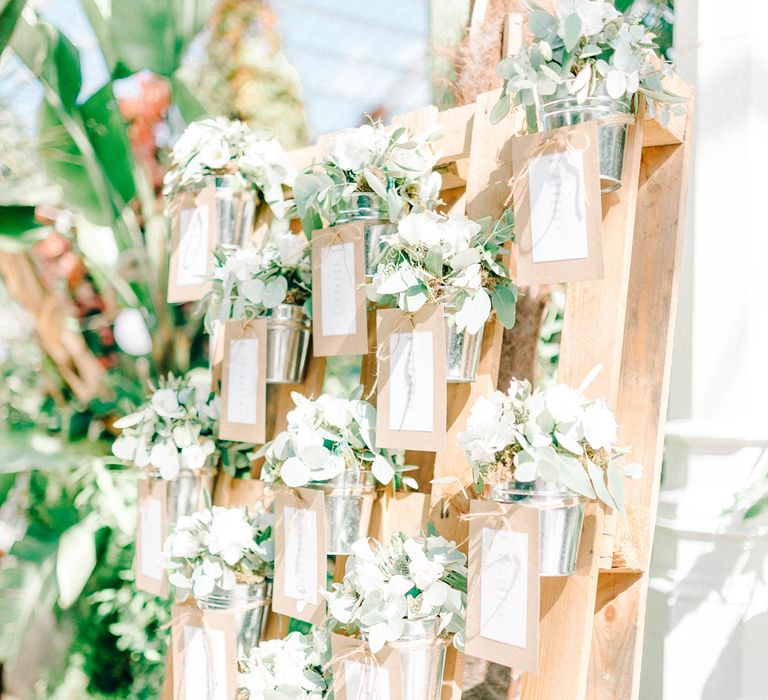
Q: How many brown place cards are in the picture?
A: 10